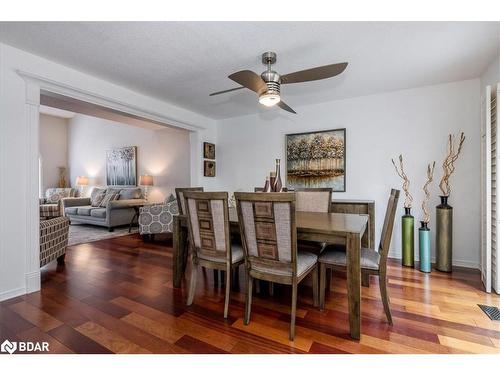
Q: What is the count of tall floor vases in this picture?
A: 3